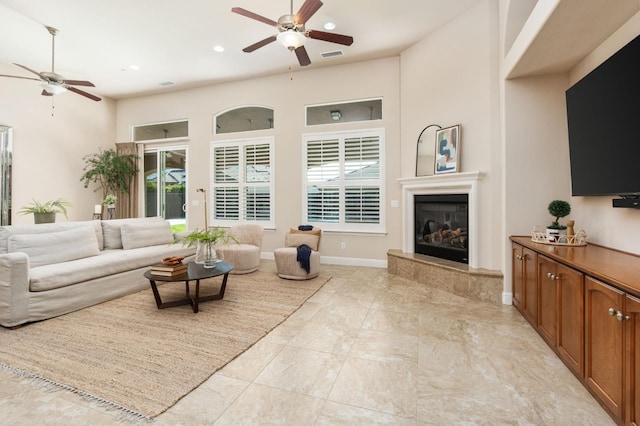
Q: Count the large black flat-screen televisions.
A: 1